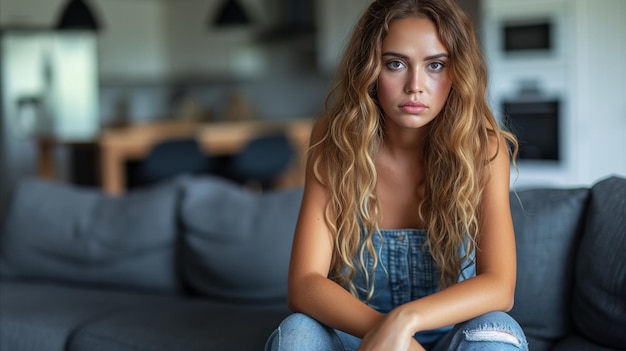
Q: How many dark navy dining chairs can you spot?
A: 2